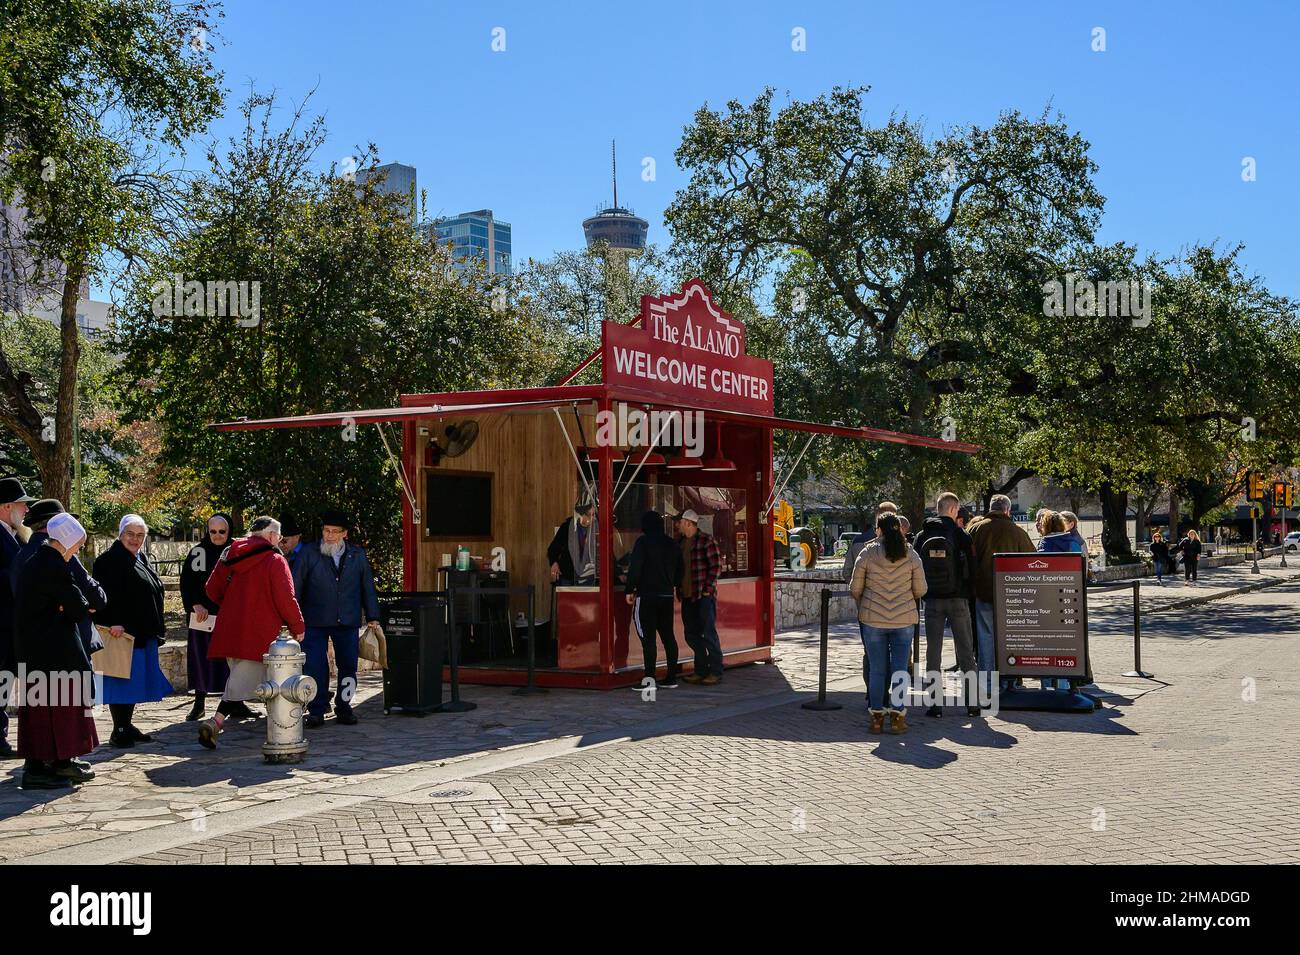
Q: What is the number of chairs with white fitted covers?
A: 0